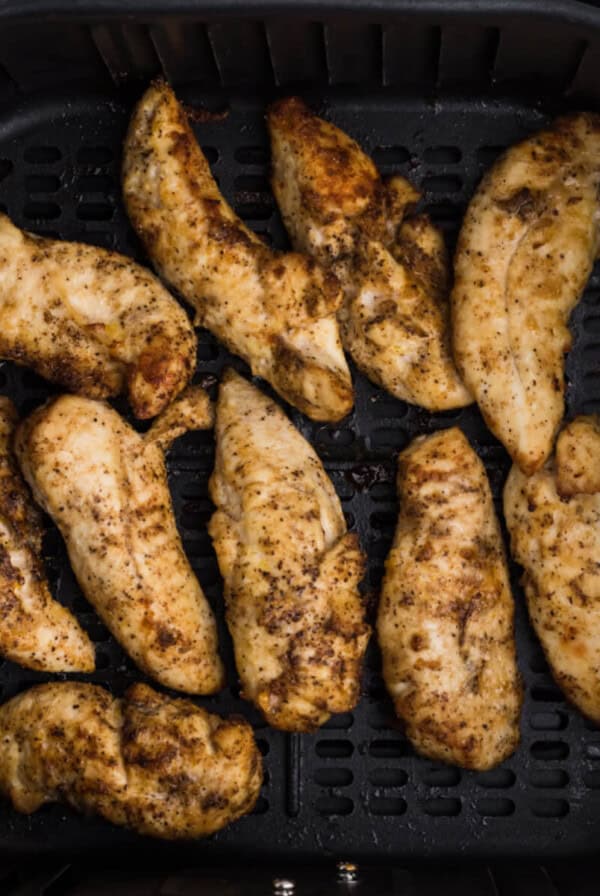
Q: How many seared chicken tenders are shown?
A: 10